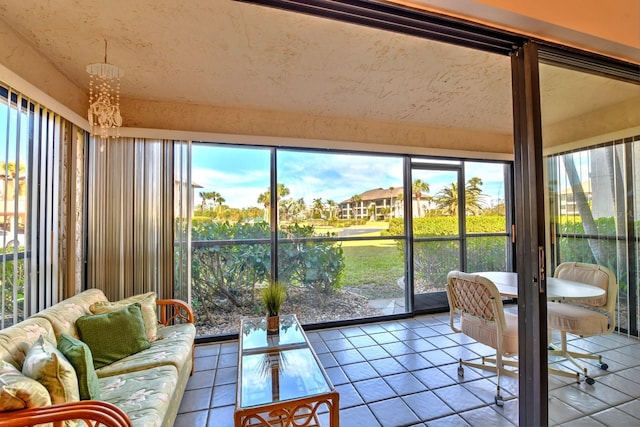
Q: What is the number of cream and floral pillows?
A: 3